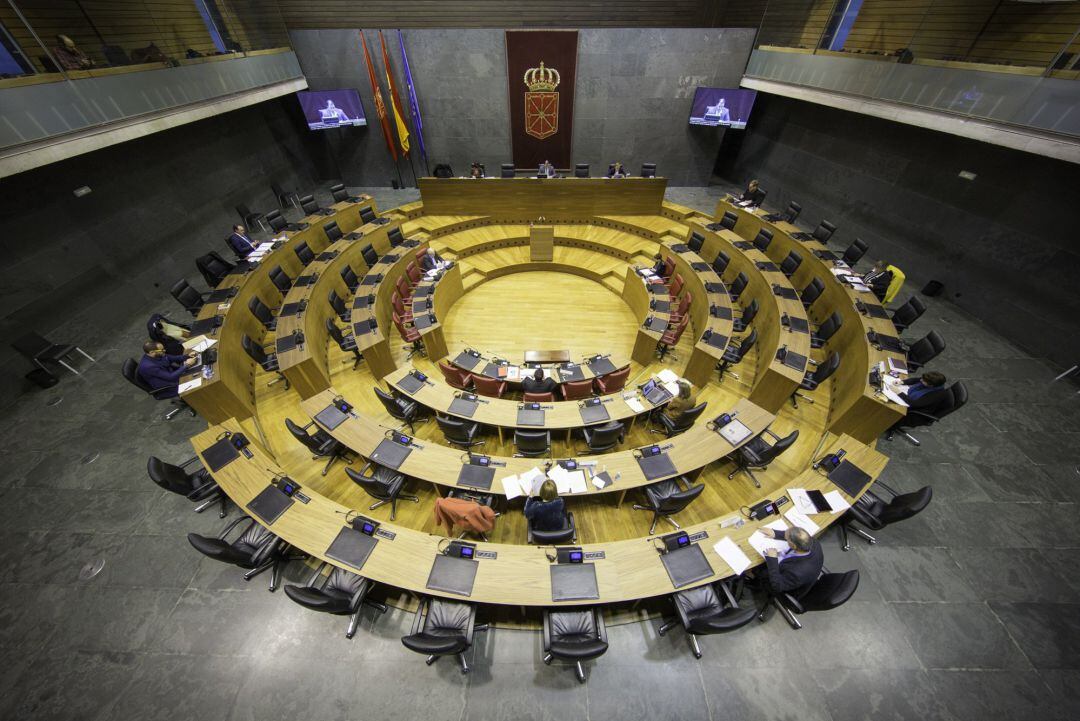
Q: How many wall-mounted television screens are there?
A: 2